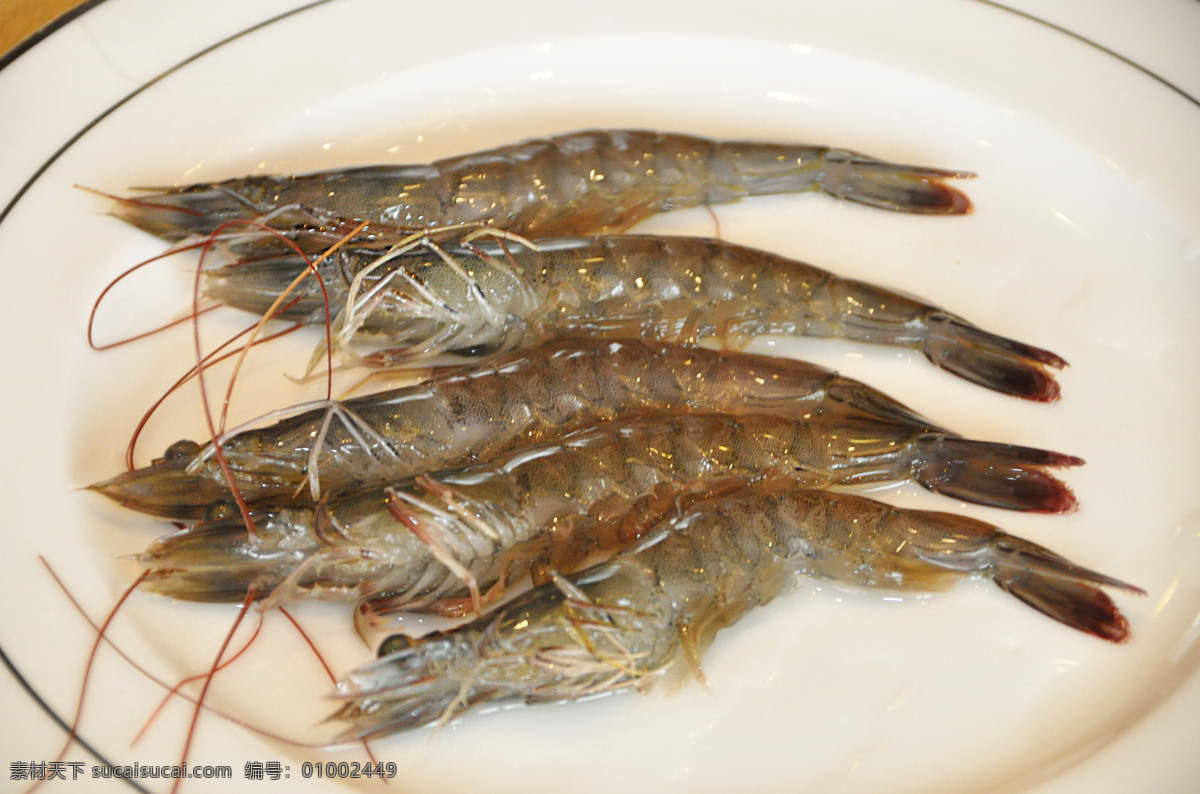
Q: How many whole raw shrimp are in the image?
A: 5